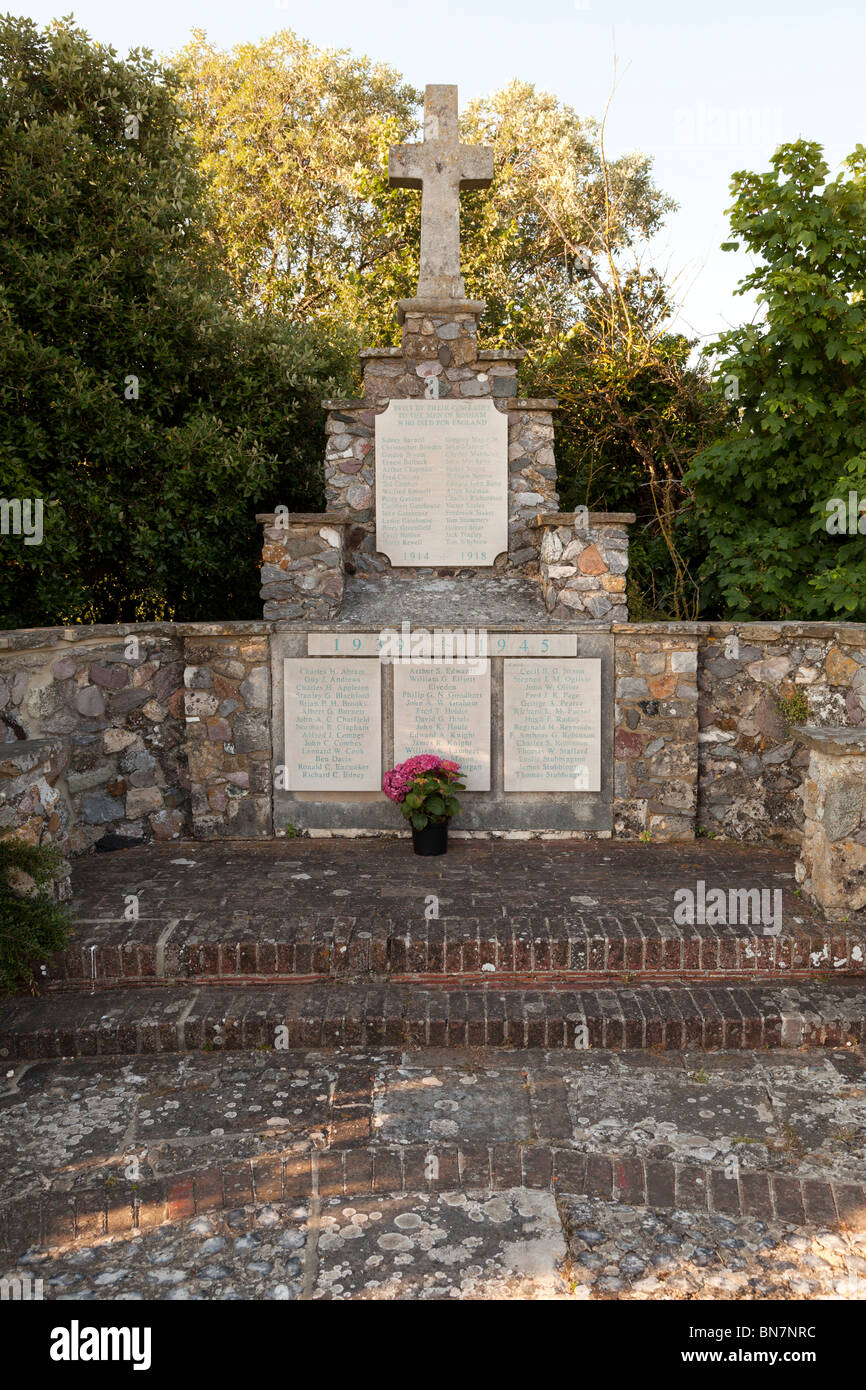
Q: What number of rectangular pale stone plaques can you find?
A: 5